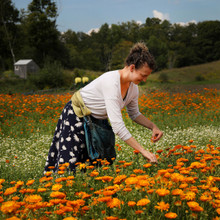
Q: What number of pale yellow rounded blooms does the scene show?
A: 2